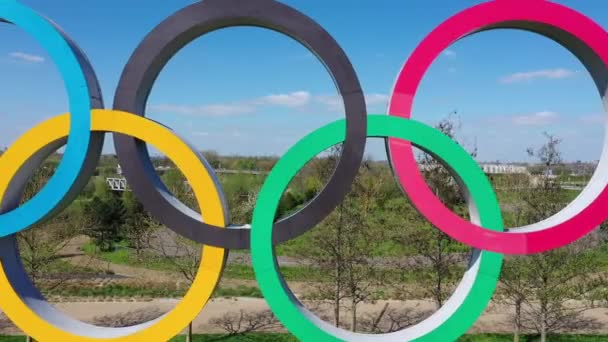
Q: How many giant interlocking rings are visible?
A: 5